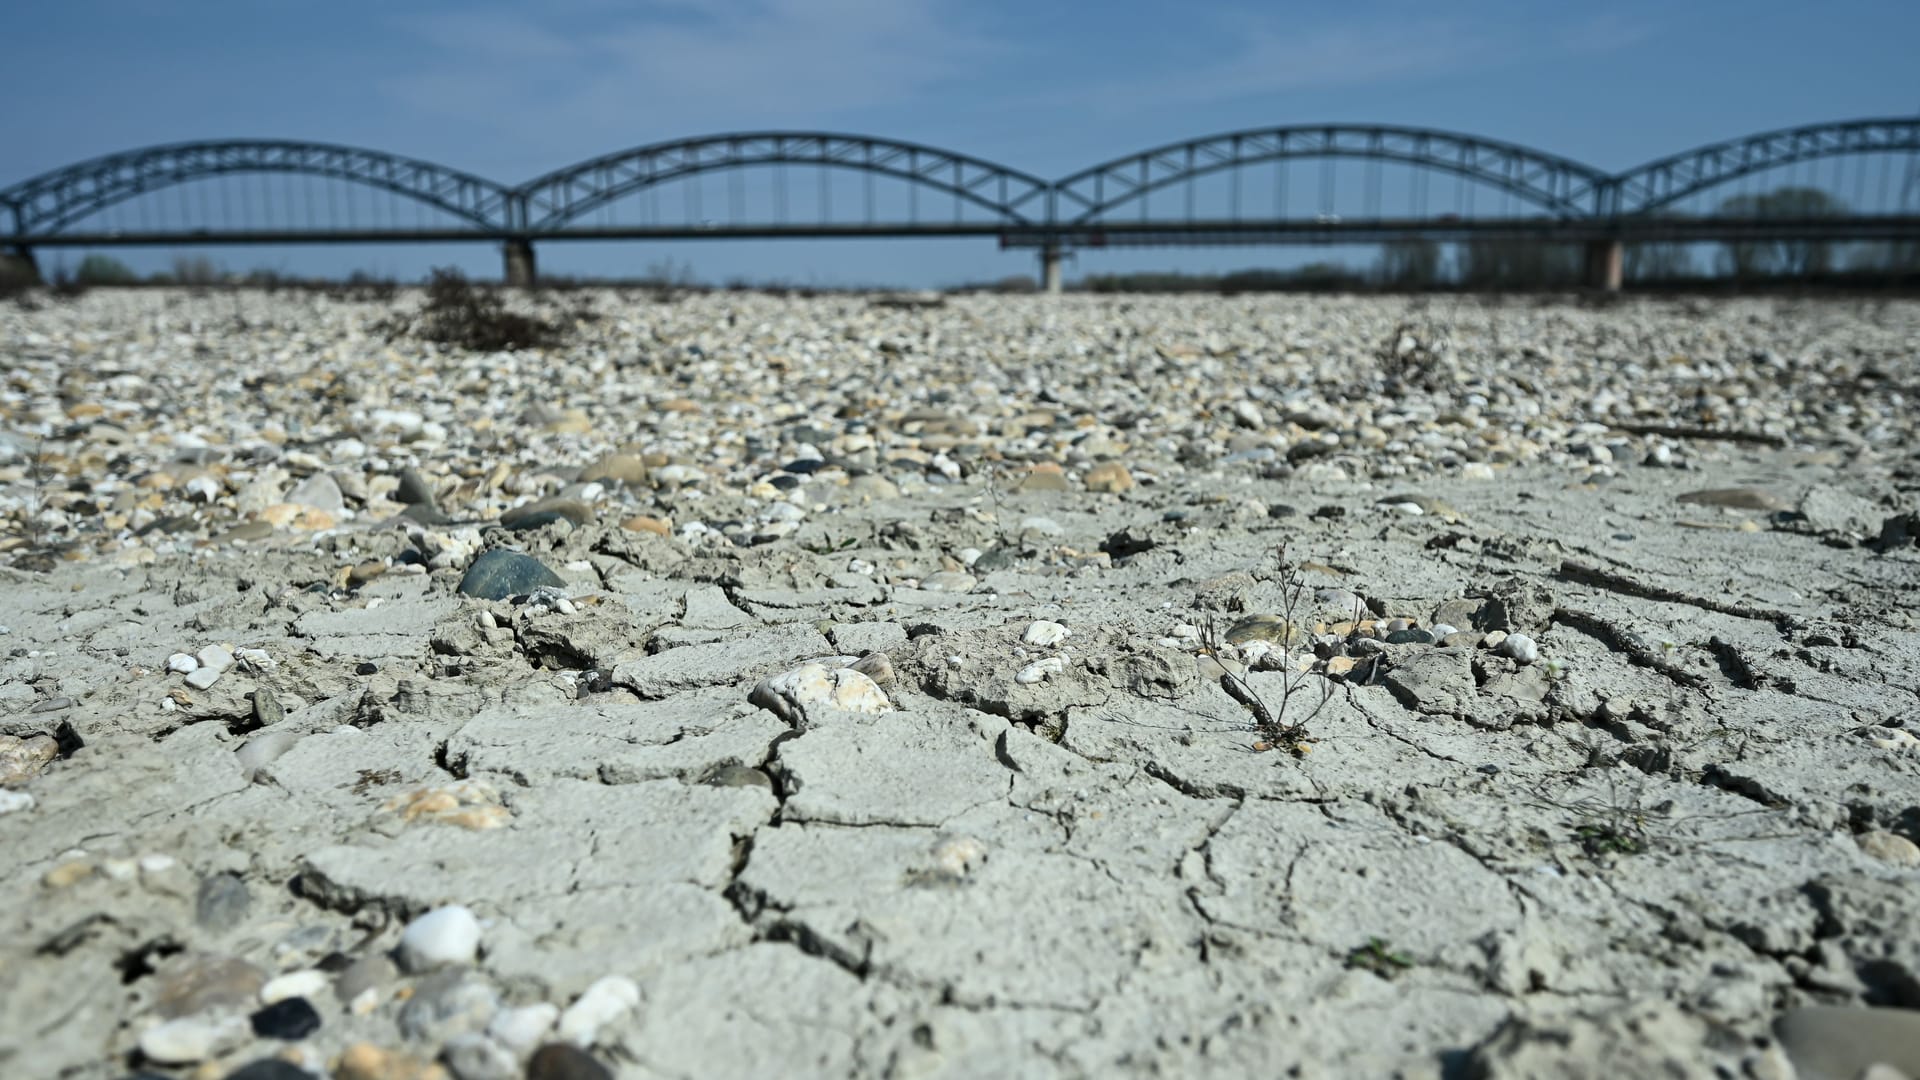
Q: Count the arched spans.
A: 4